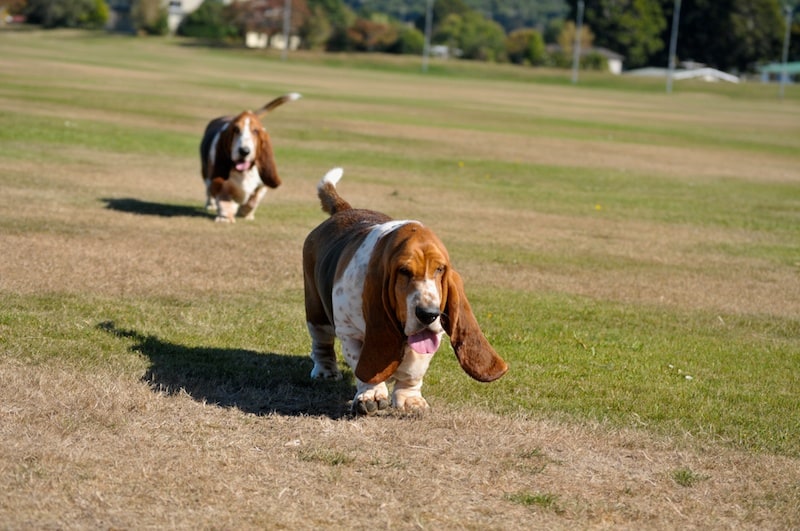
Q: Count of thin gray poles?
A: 5